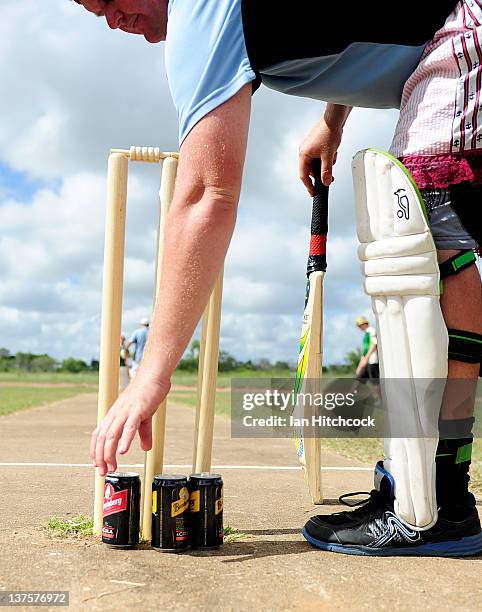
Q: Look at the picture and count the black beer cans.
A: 3